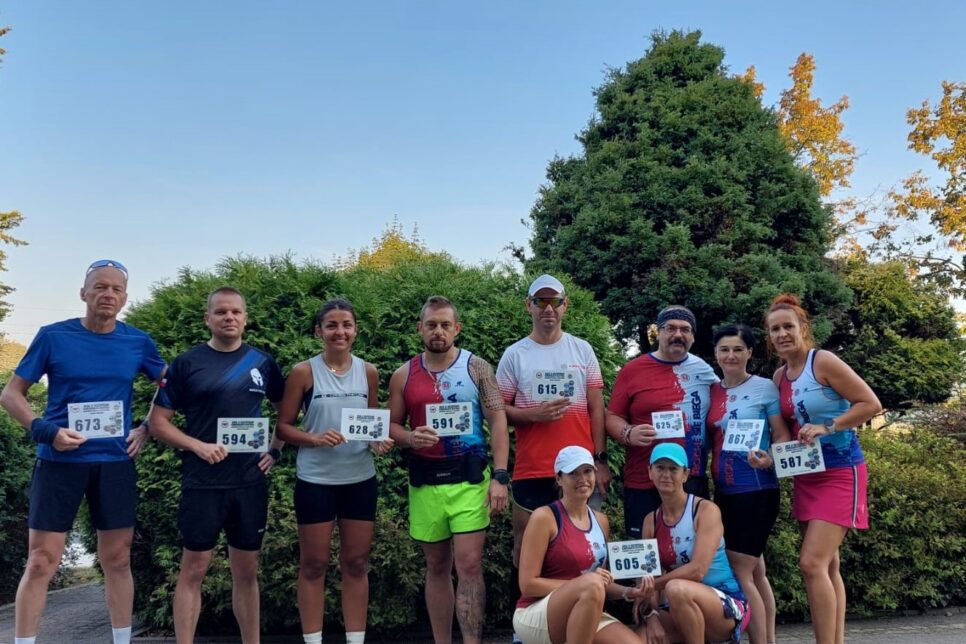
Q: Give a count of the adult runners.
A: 10